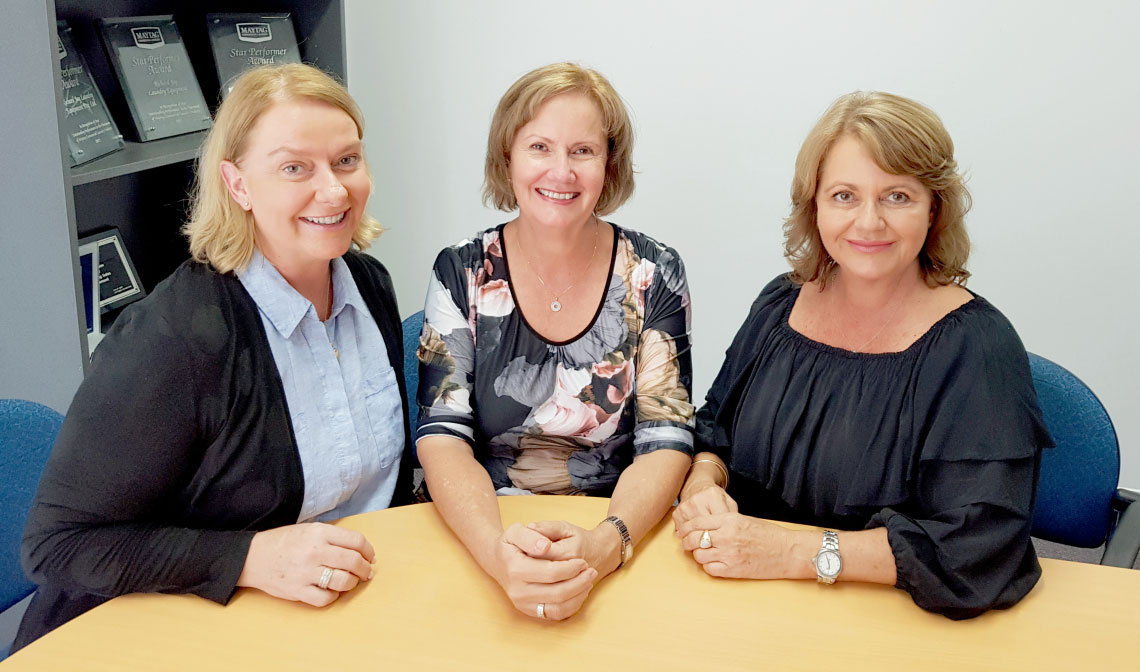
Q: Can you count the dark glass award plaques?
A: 3